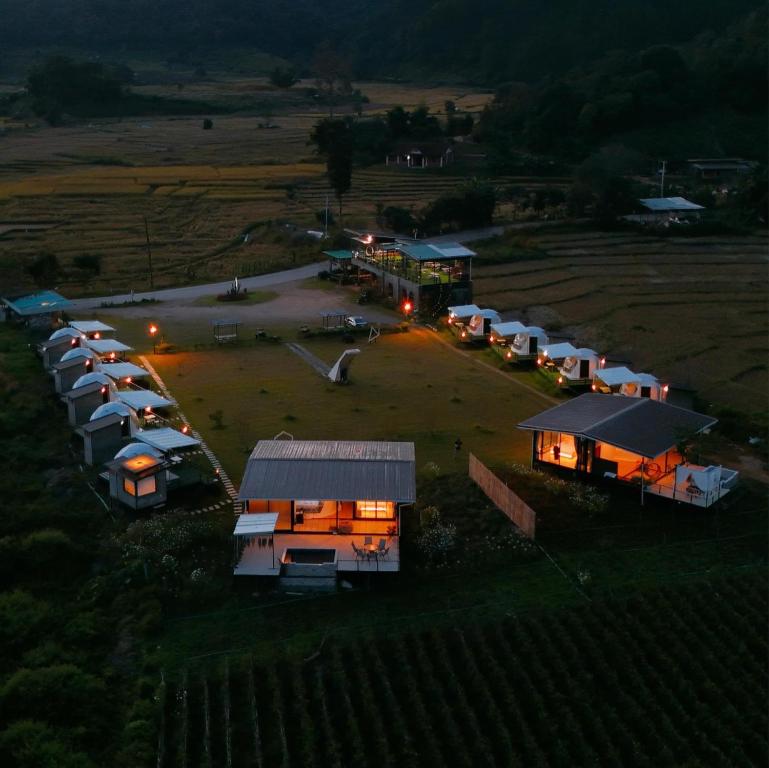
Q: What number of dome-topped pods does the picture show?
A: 9